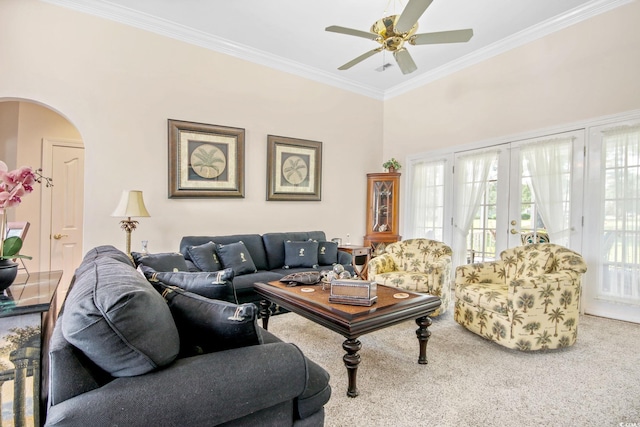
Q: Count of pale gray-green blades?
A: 5